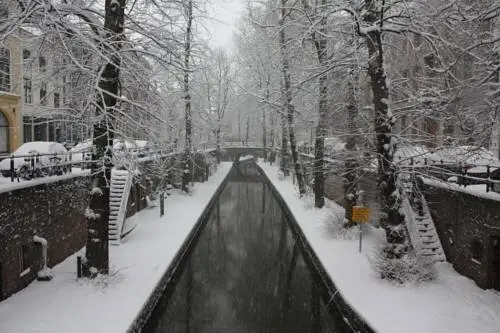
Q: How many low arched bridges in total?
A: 1